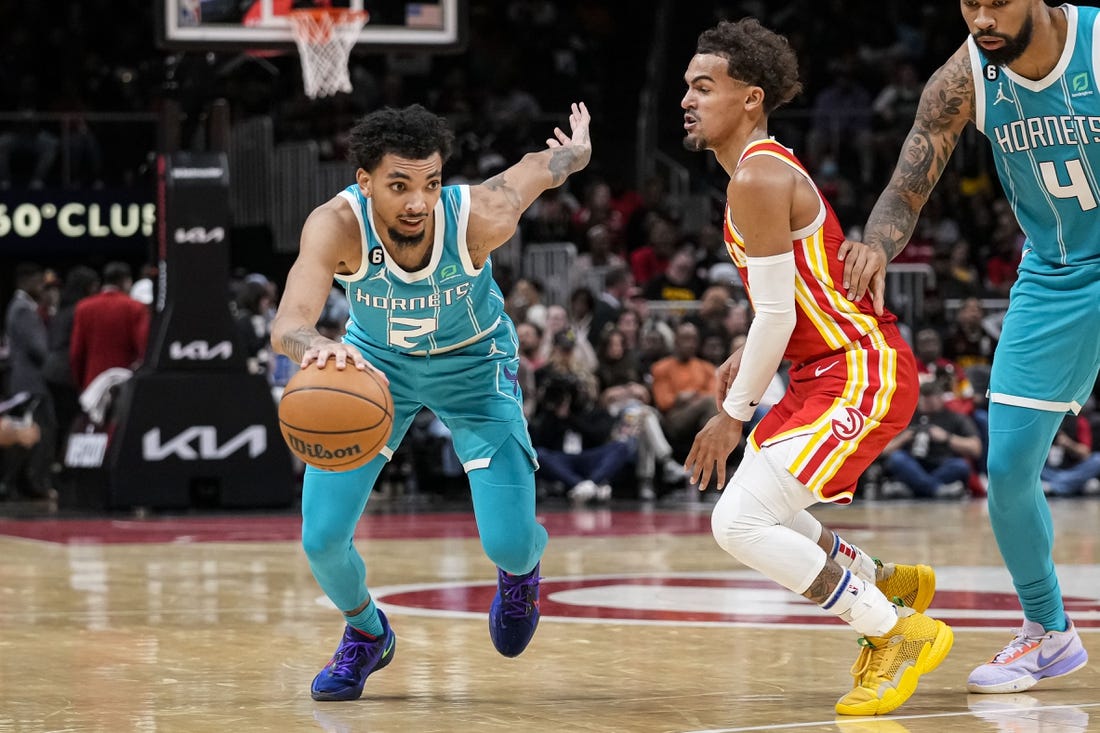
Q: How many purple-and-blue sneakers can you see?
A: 2